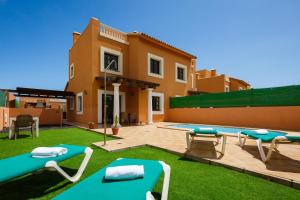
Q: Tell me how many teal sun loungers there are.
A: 4